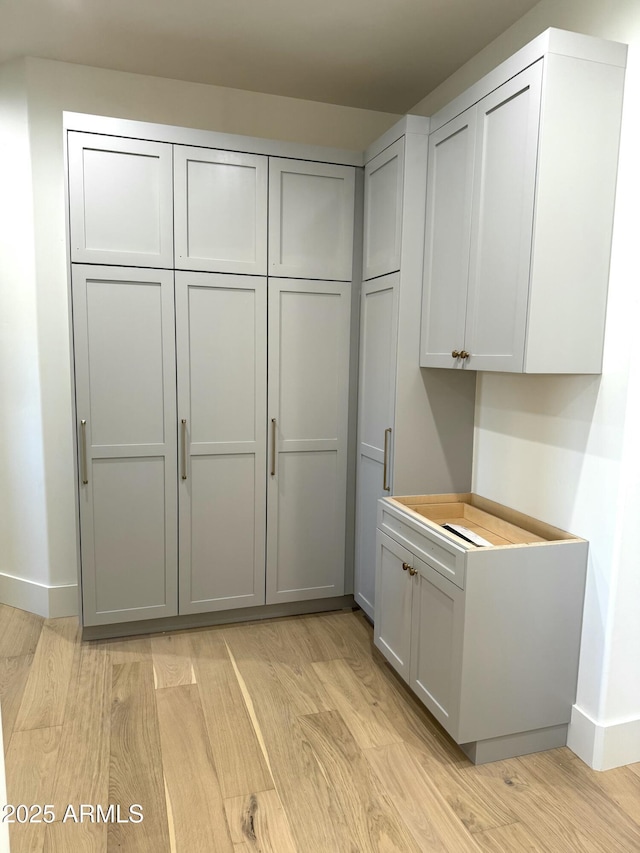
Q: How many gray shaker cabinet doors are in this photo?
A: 12